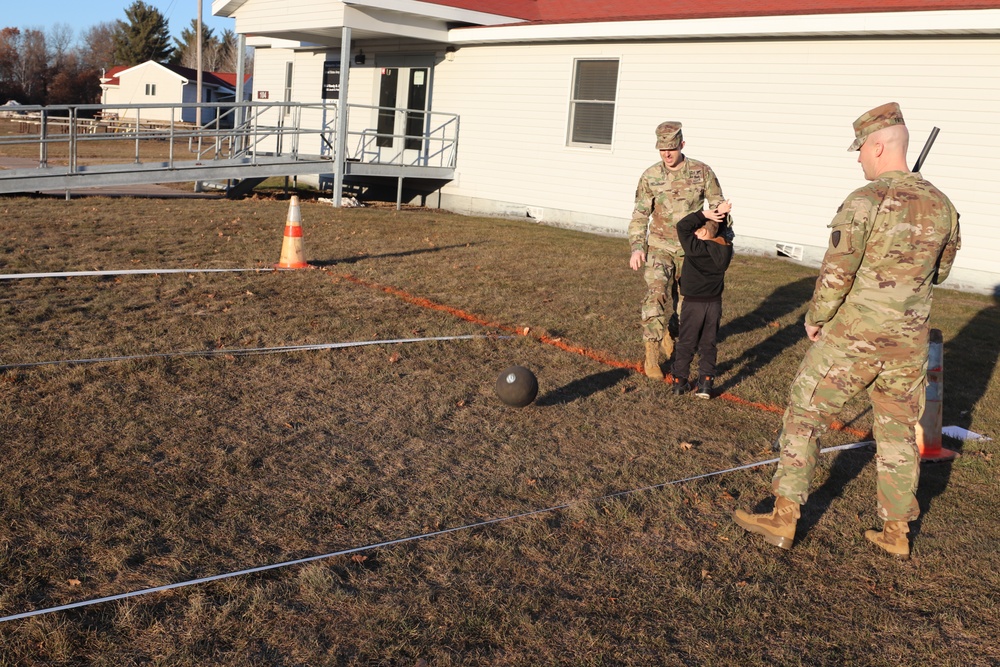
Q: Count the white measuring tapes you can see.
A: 3